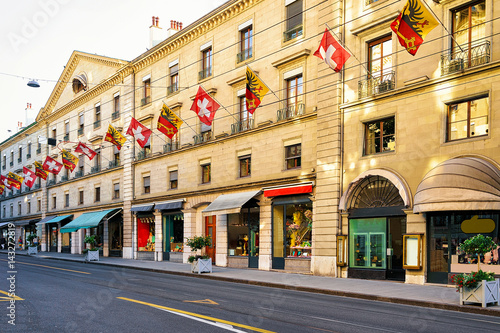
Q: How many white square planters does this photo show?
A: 4